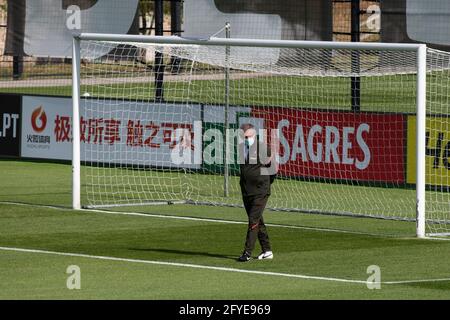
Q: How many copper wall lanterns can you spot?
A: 0